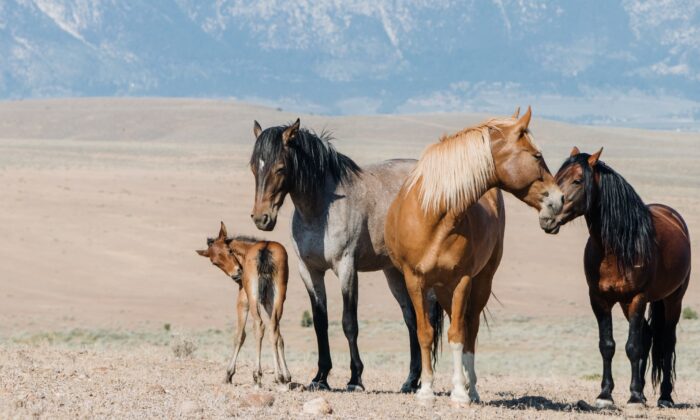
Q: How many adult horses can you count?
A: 3